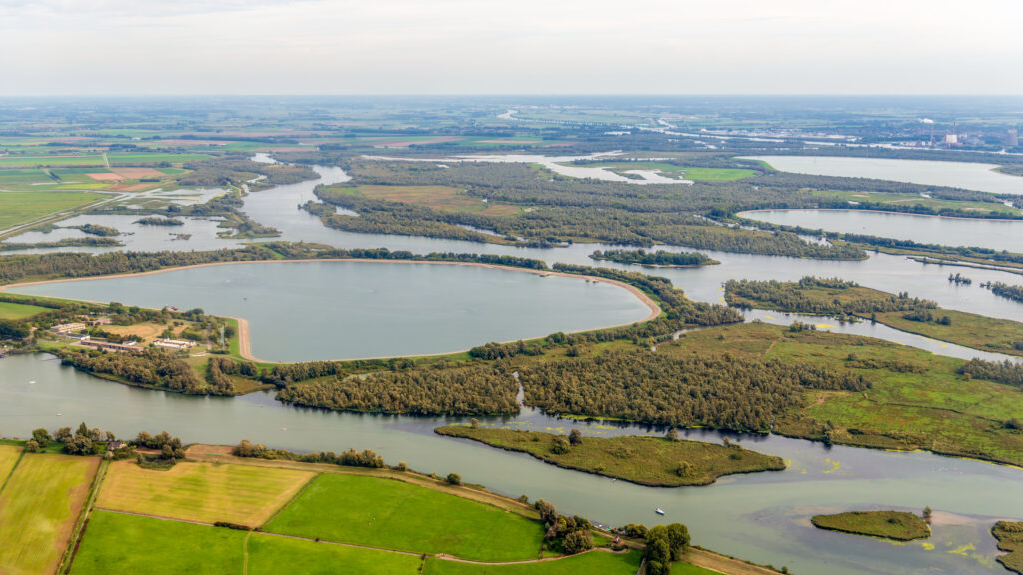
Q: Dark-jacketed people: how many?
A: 0